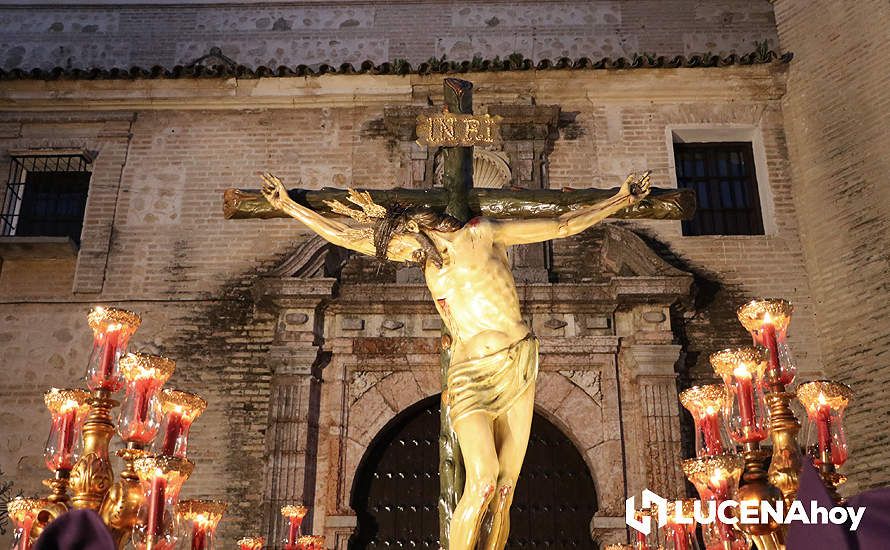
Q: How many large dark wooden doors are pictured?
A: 1